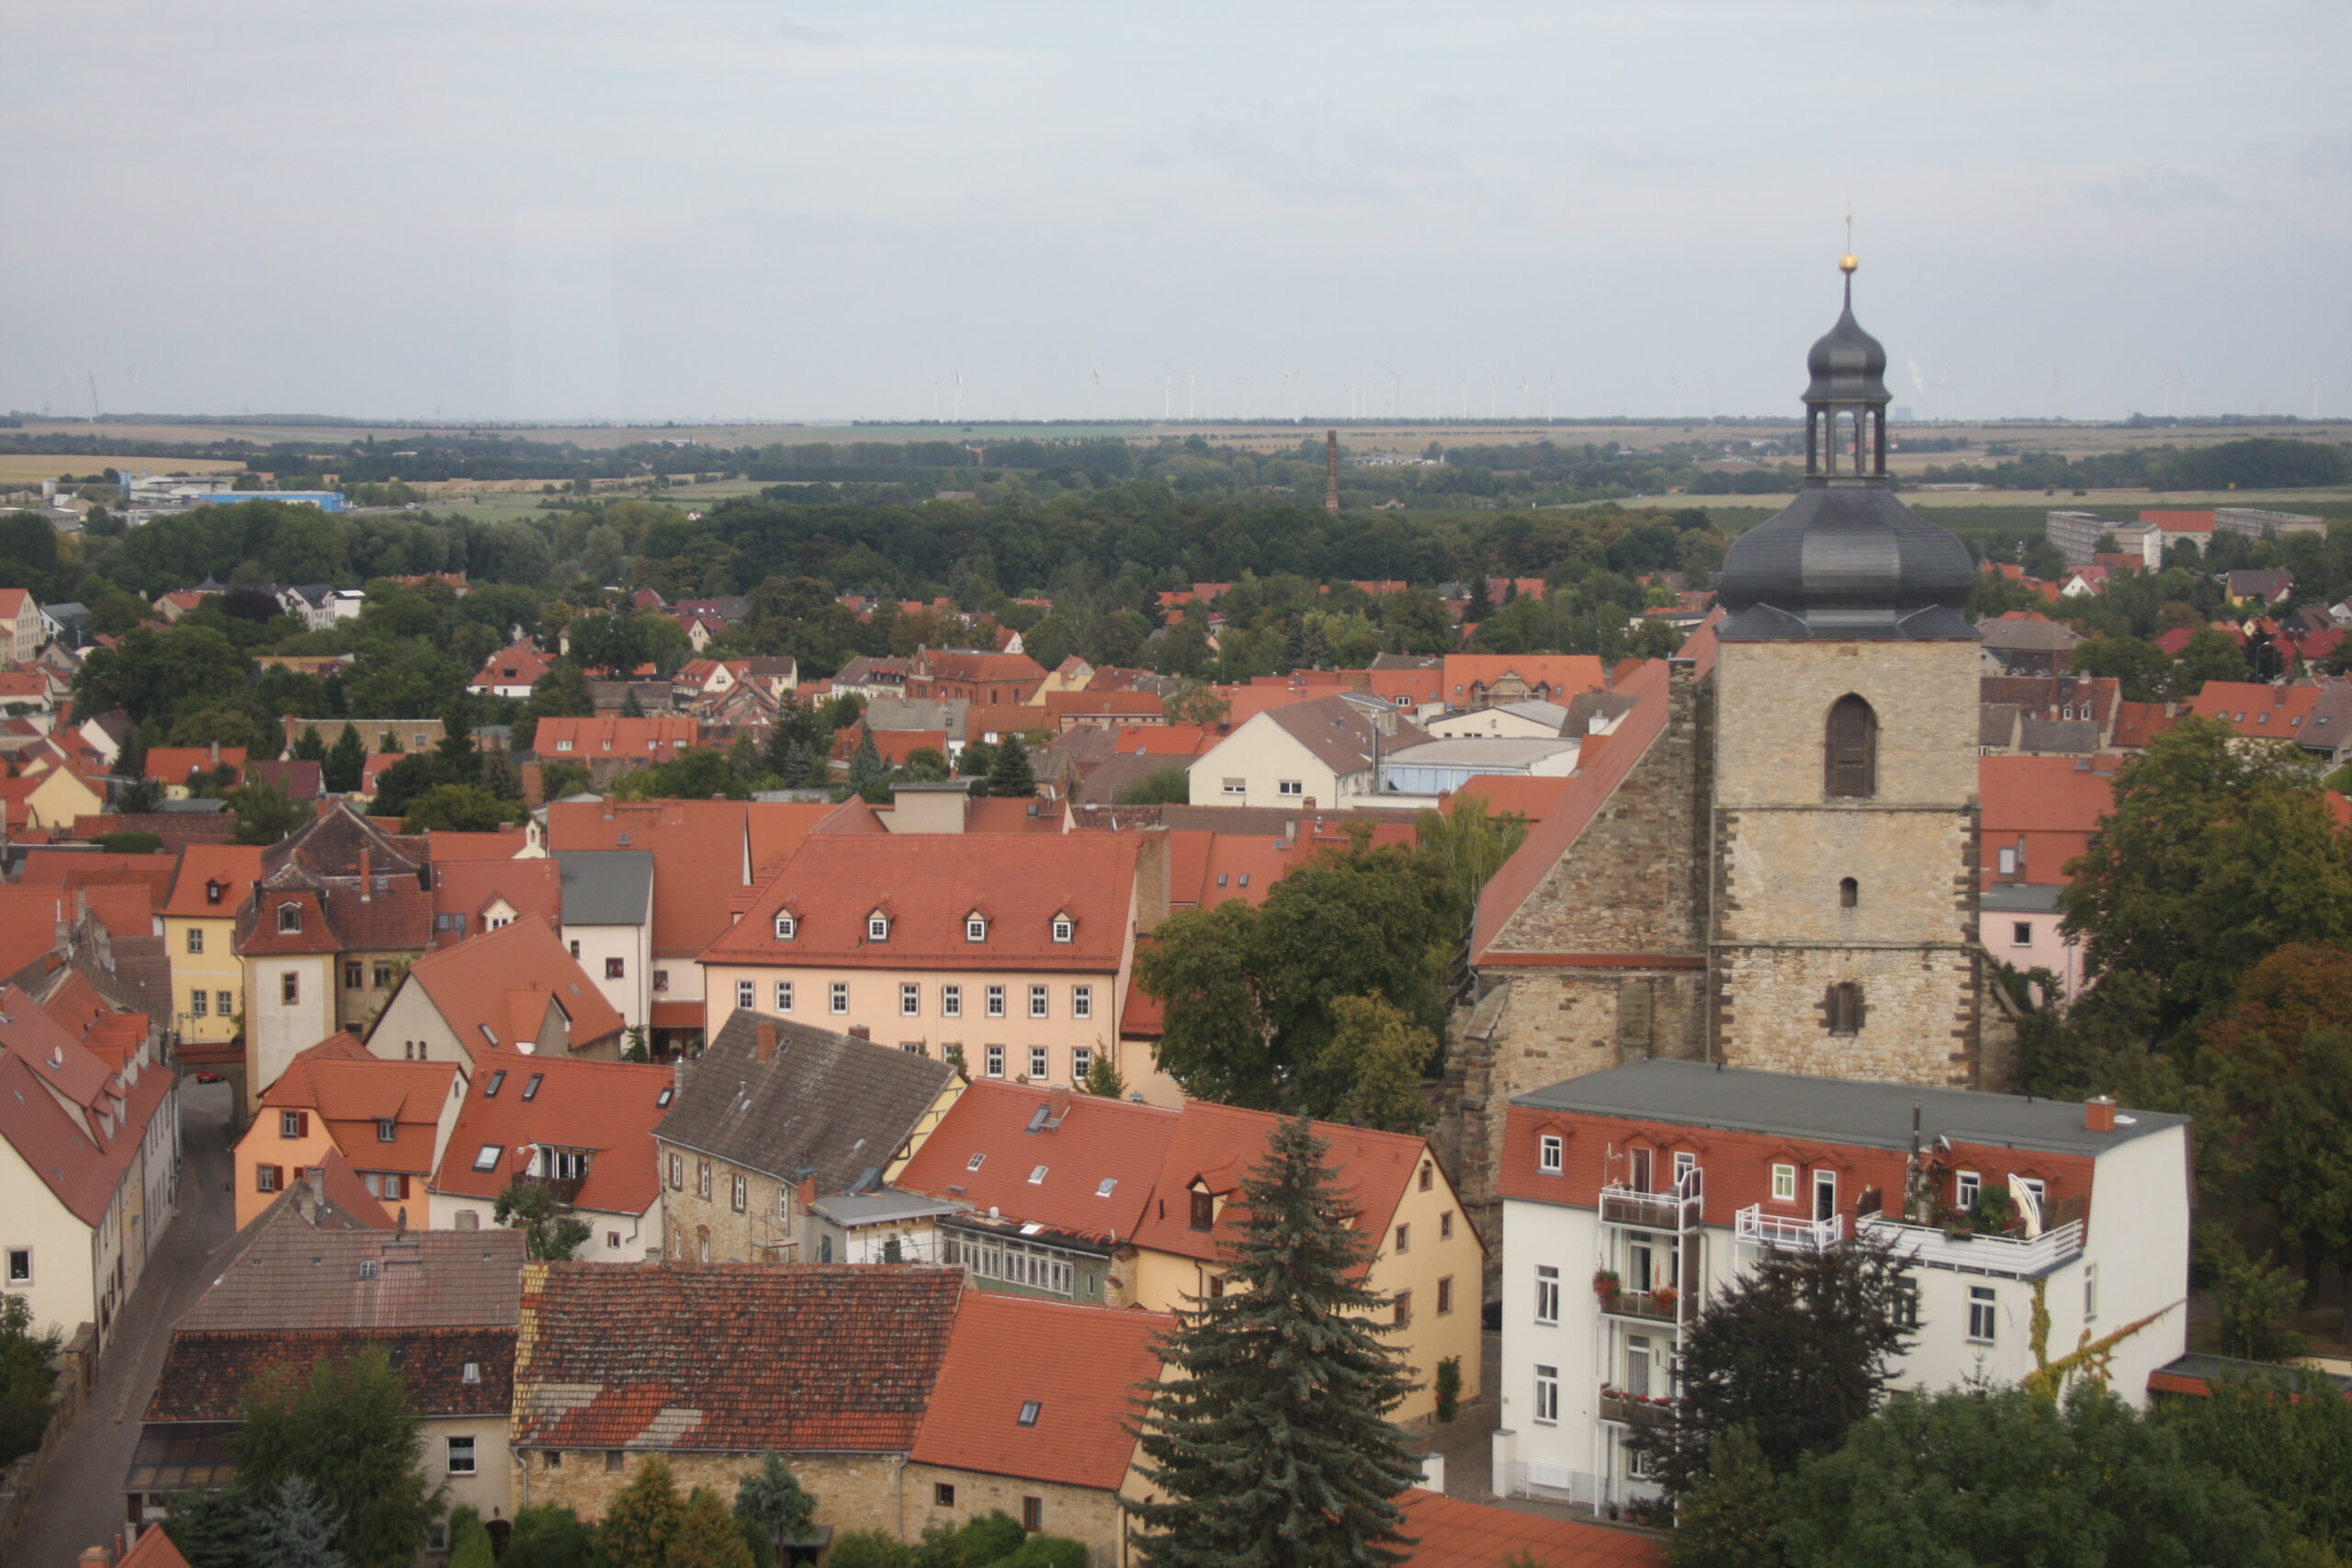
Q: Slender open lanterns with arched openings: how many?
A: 1